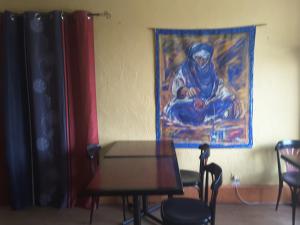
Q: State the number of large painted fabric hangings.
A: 1